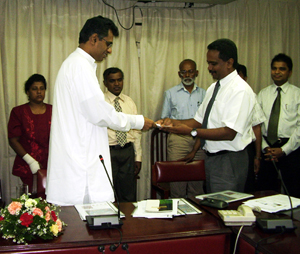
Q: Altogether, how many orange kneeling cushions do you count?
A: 0